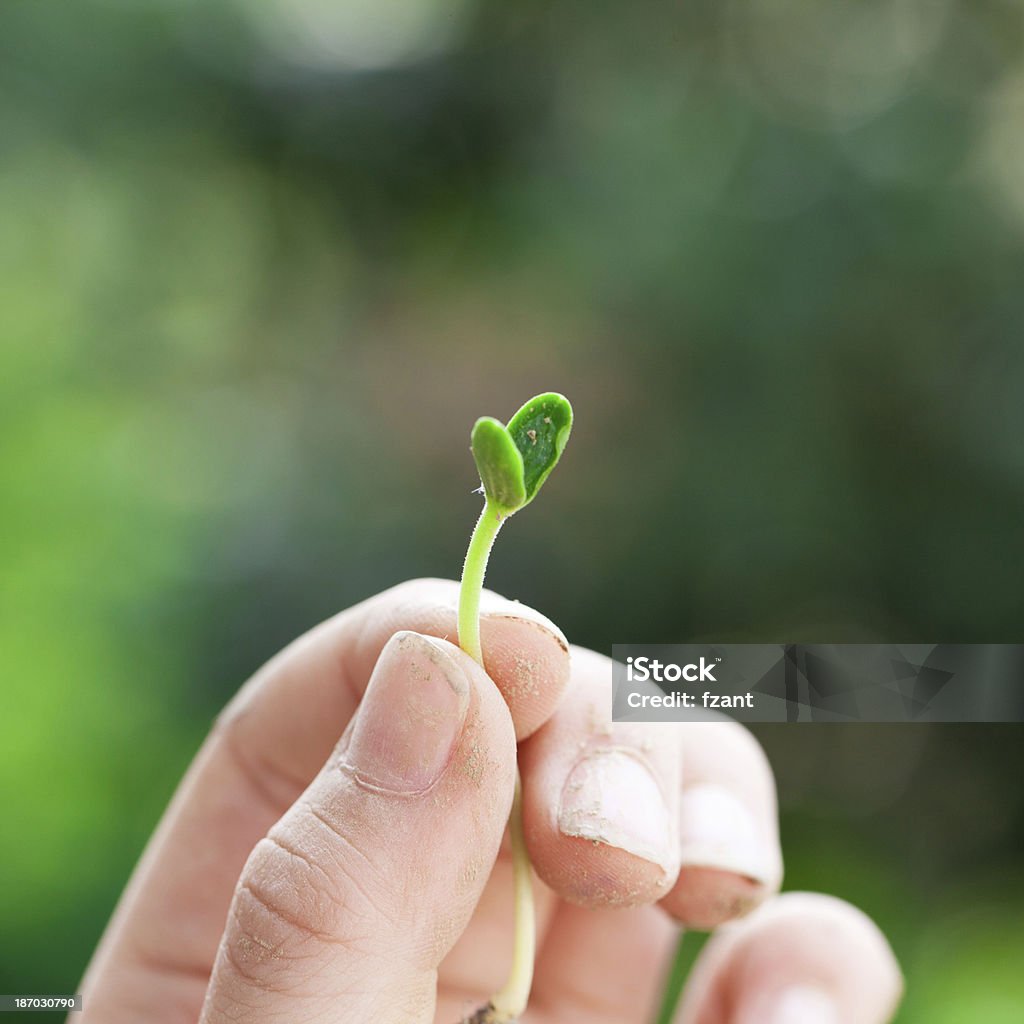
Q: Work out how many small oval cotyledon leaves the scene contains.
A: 2